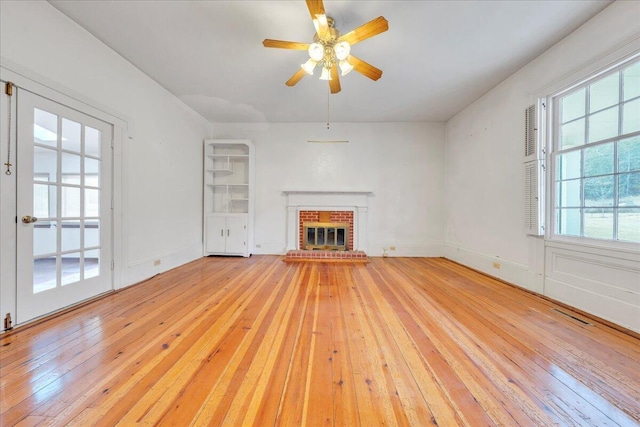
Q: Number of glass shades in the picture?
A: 5